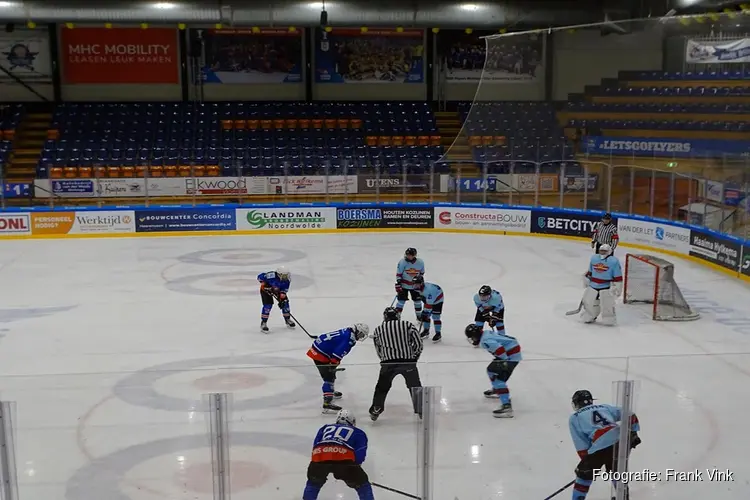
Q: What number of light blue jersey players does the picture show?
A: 6